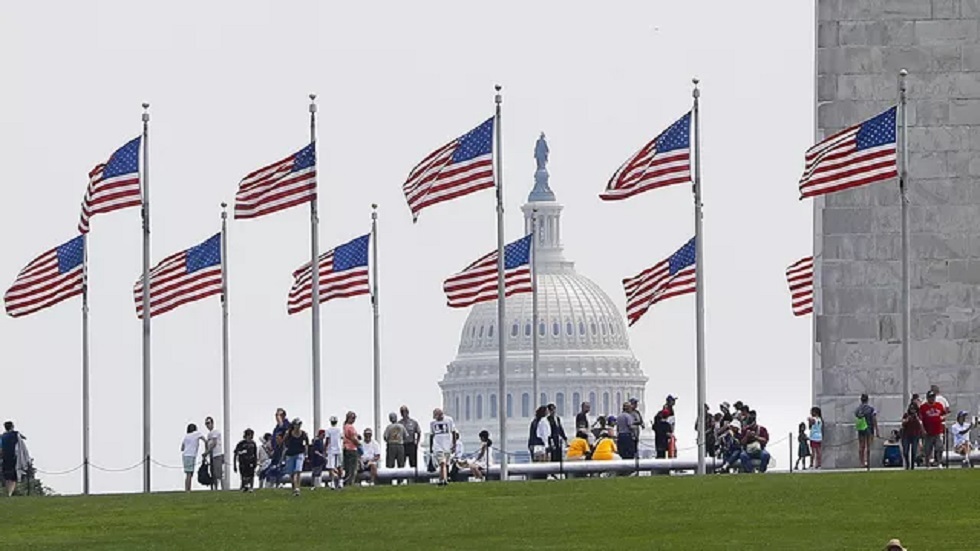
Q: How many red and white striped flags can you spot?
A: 11